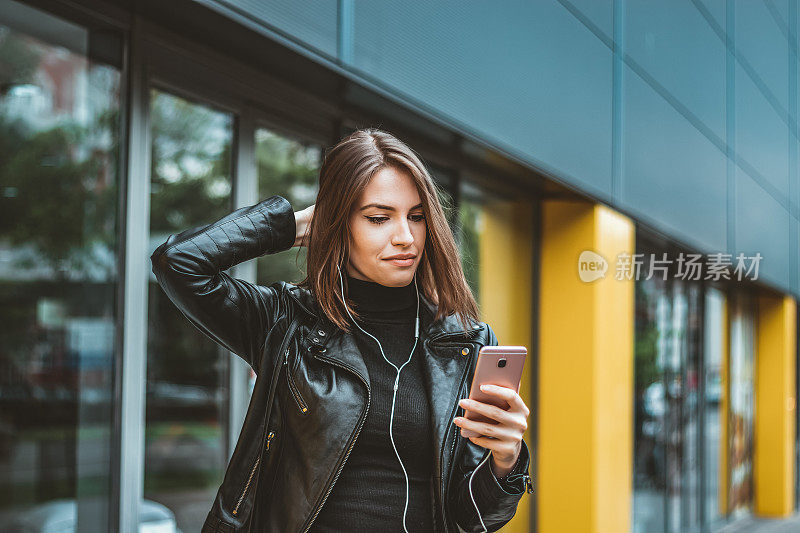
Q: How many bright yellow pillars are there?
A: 2